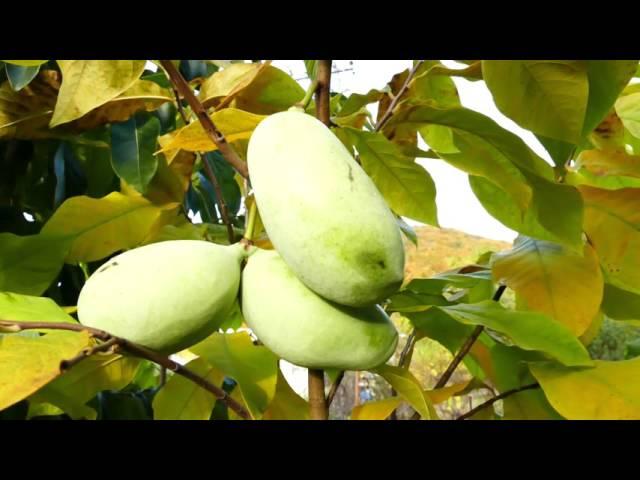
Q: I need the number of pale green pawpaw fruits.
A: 3